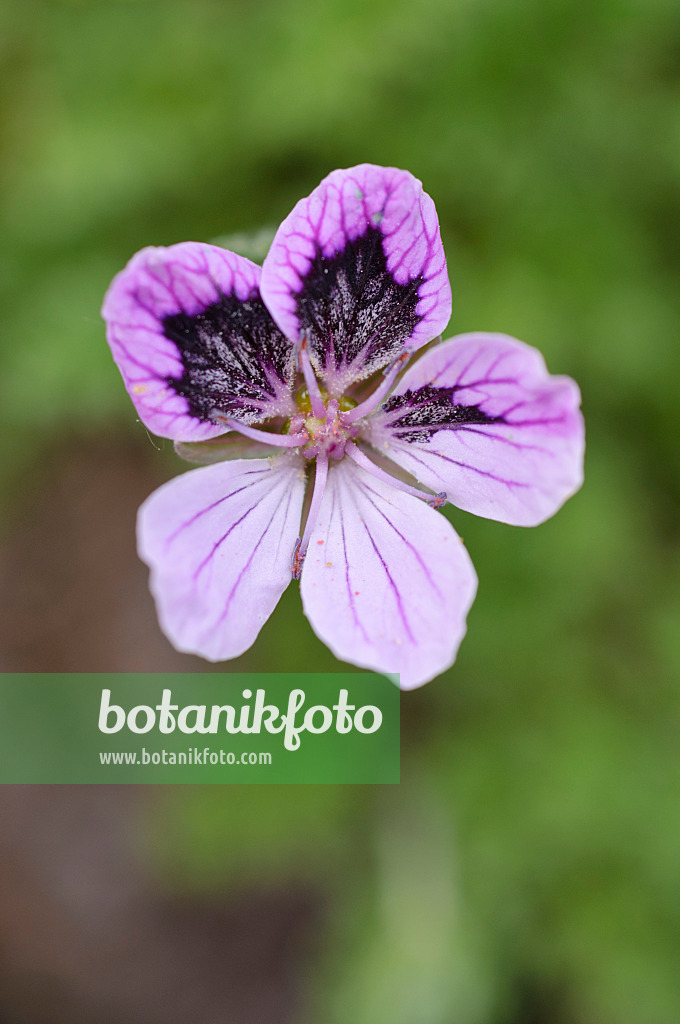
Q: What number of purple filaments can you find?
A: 5